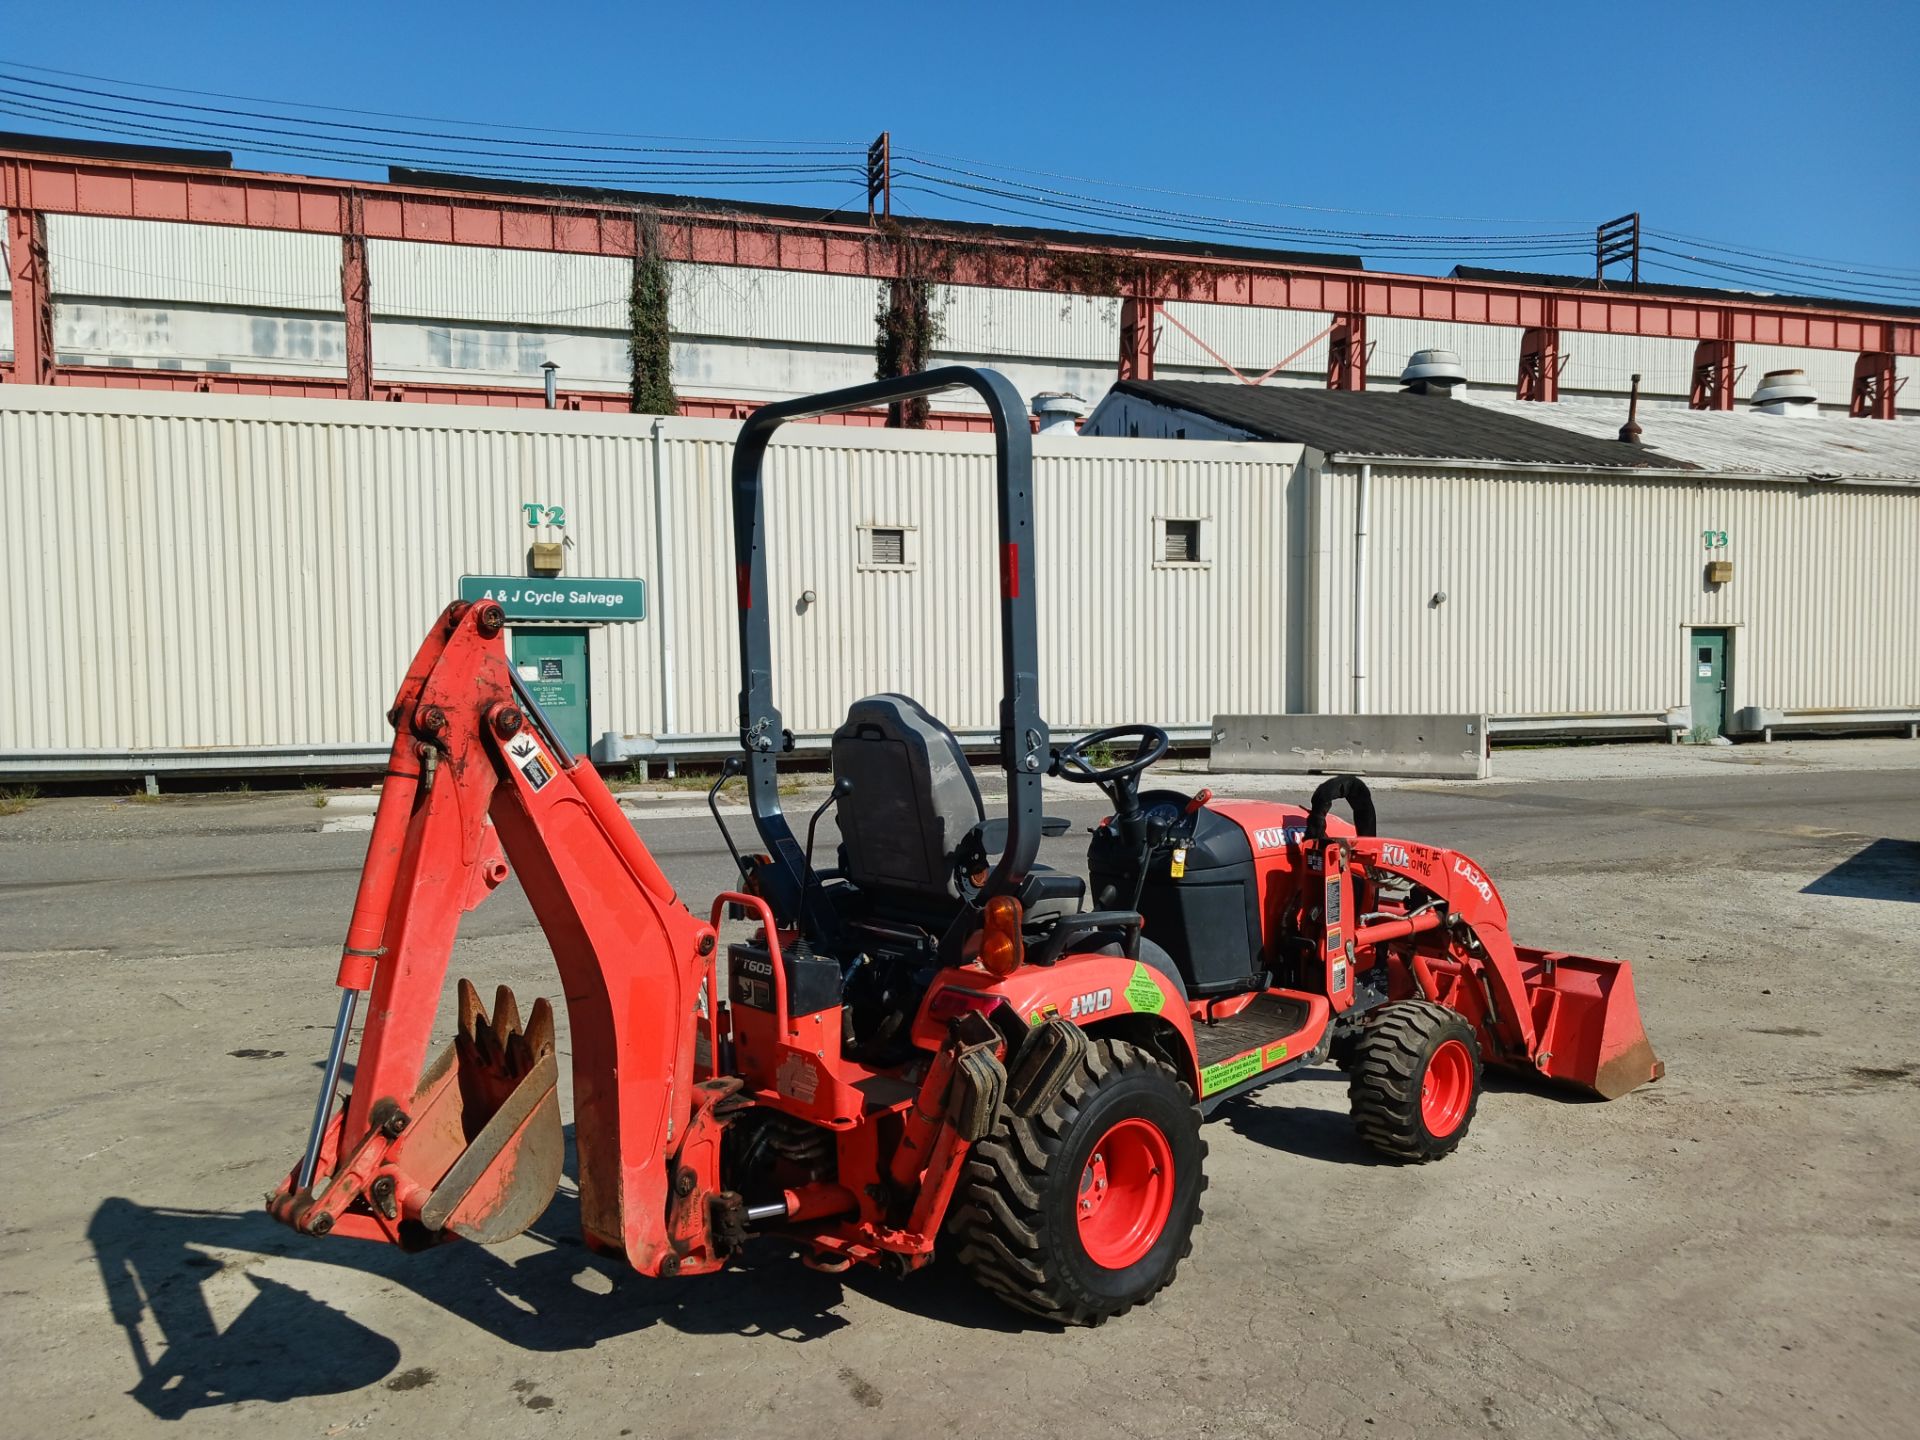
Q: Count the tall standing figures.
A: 0